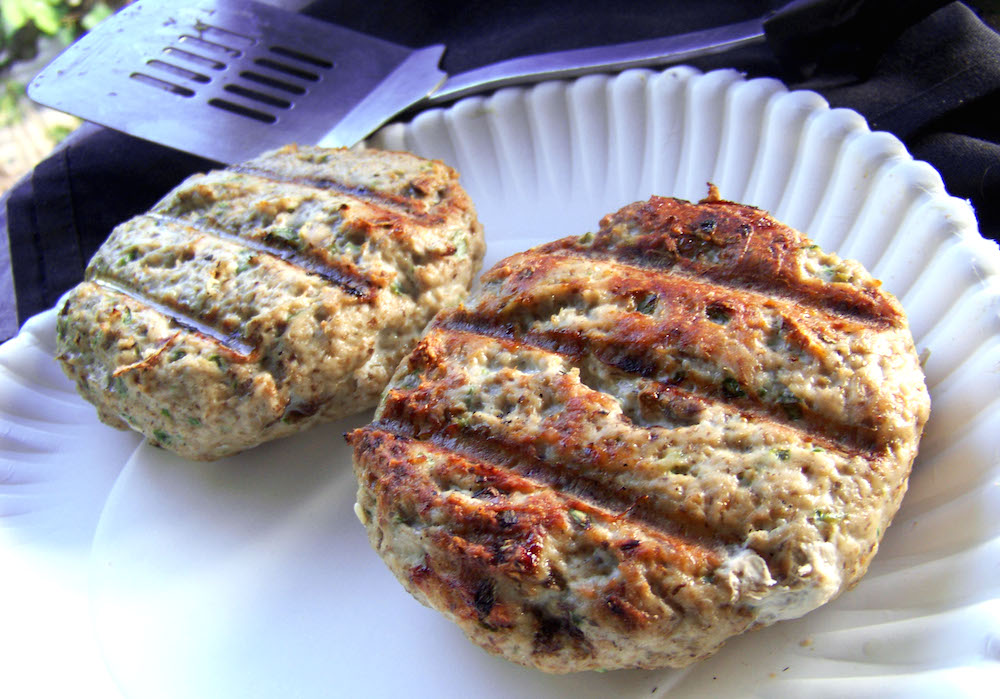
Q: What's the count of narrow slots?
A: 10